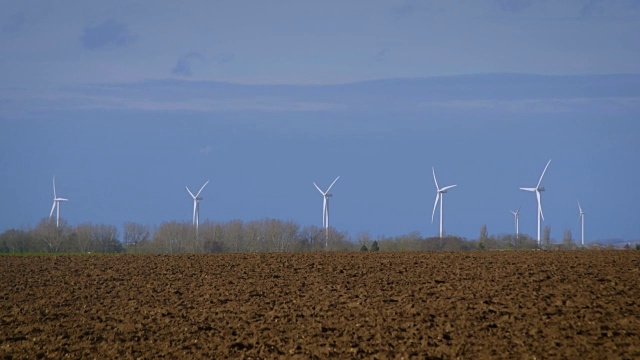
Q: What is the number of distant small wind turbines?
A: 2